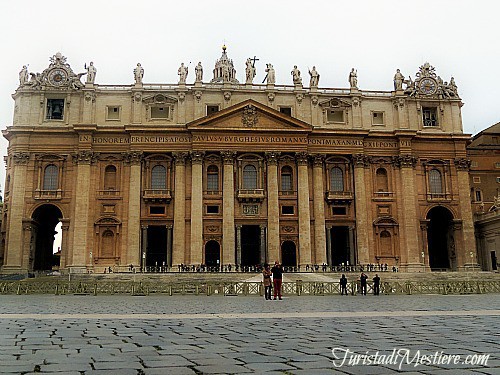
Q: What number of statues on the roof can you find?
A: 13